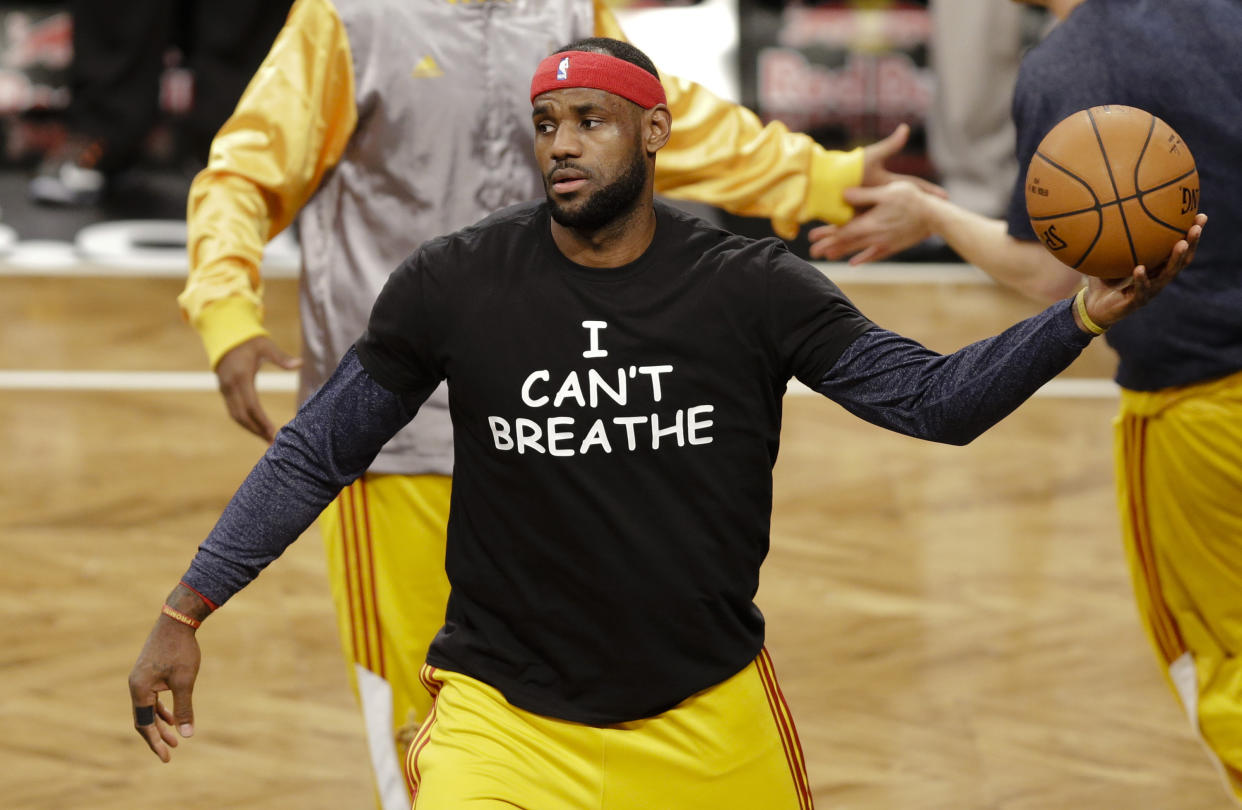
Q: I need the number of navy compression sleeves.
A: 2